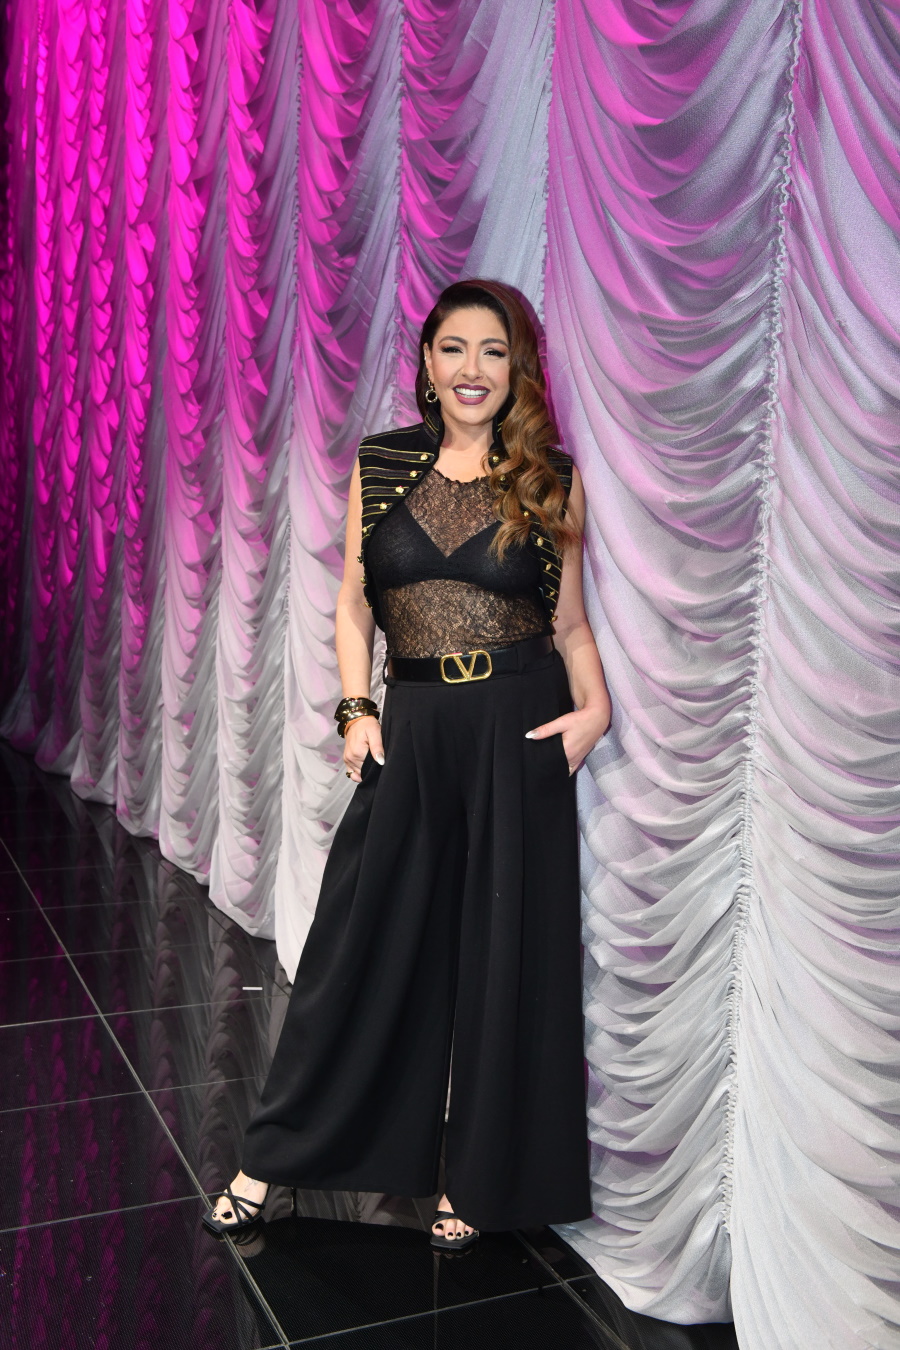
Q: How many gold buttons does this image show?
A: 15